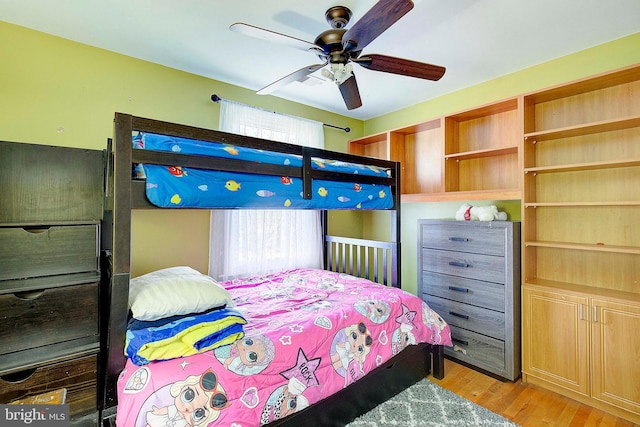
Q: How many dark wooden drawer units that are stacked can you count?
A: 3